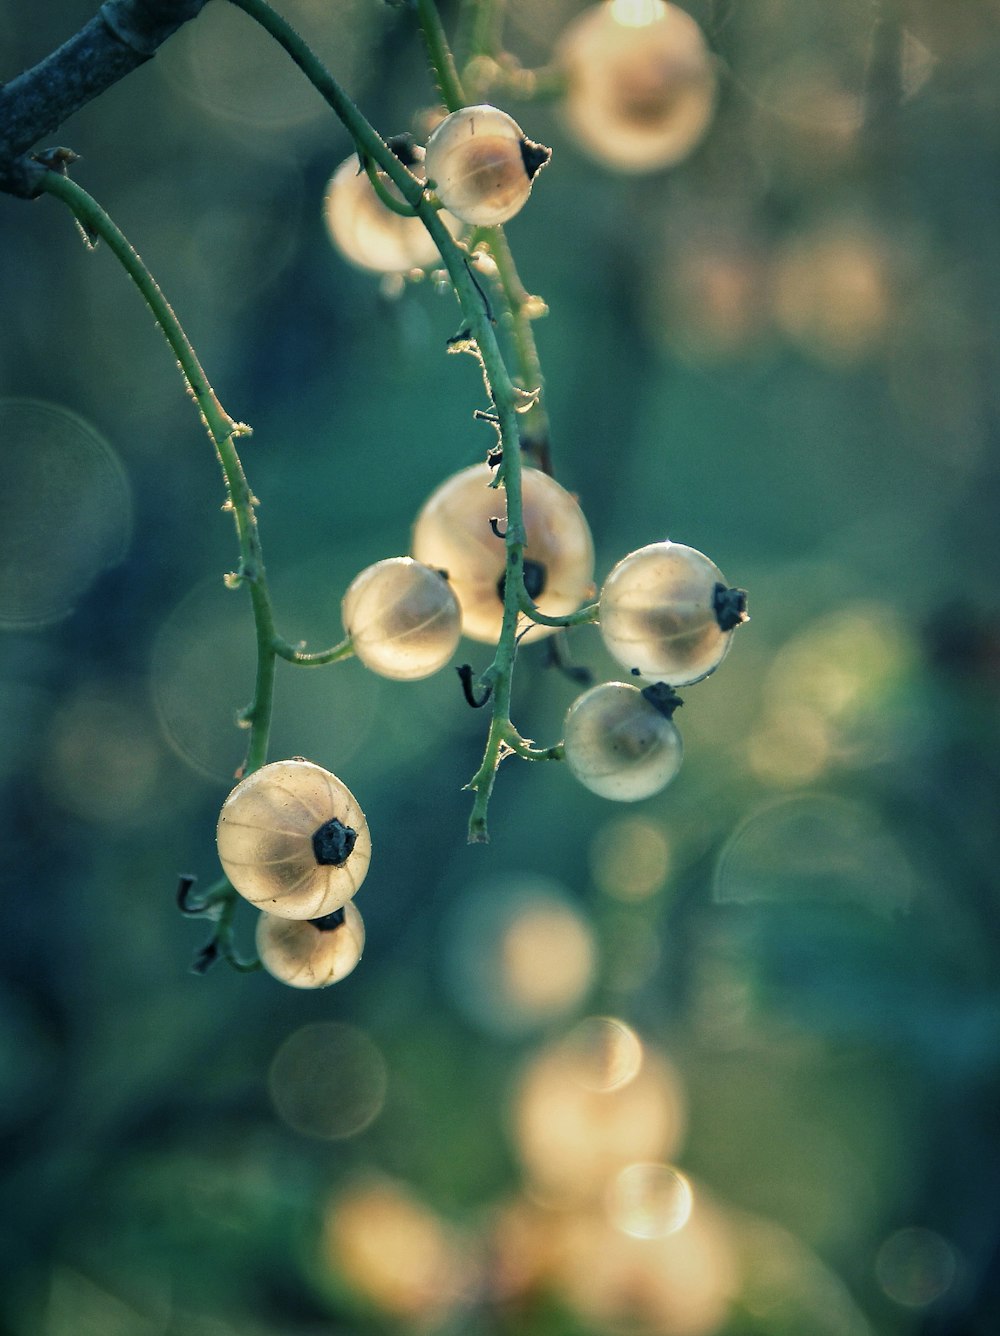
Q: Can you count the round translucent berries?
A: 9